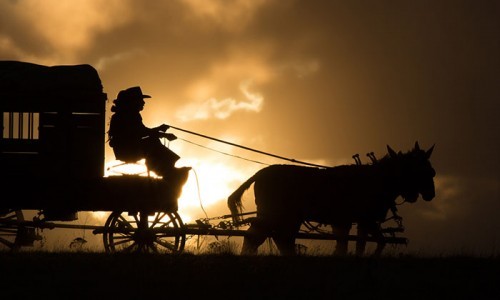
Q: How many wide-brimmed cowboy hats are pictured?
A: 1